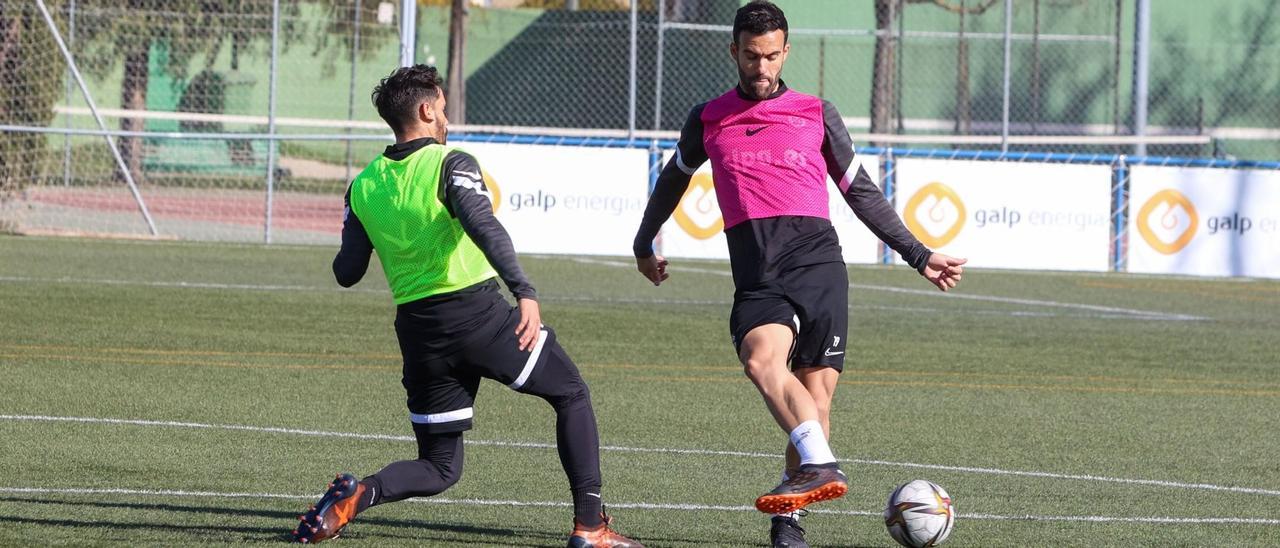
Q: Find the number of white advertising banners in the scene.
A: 4